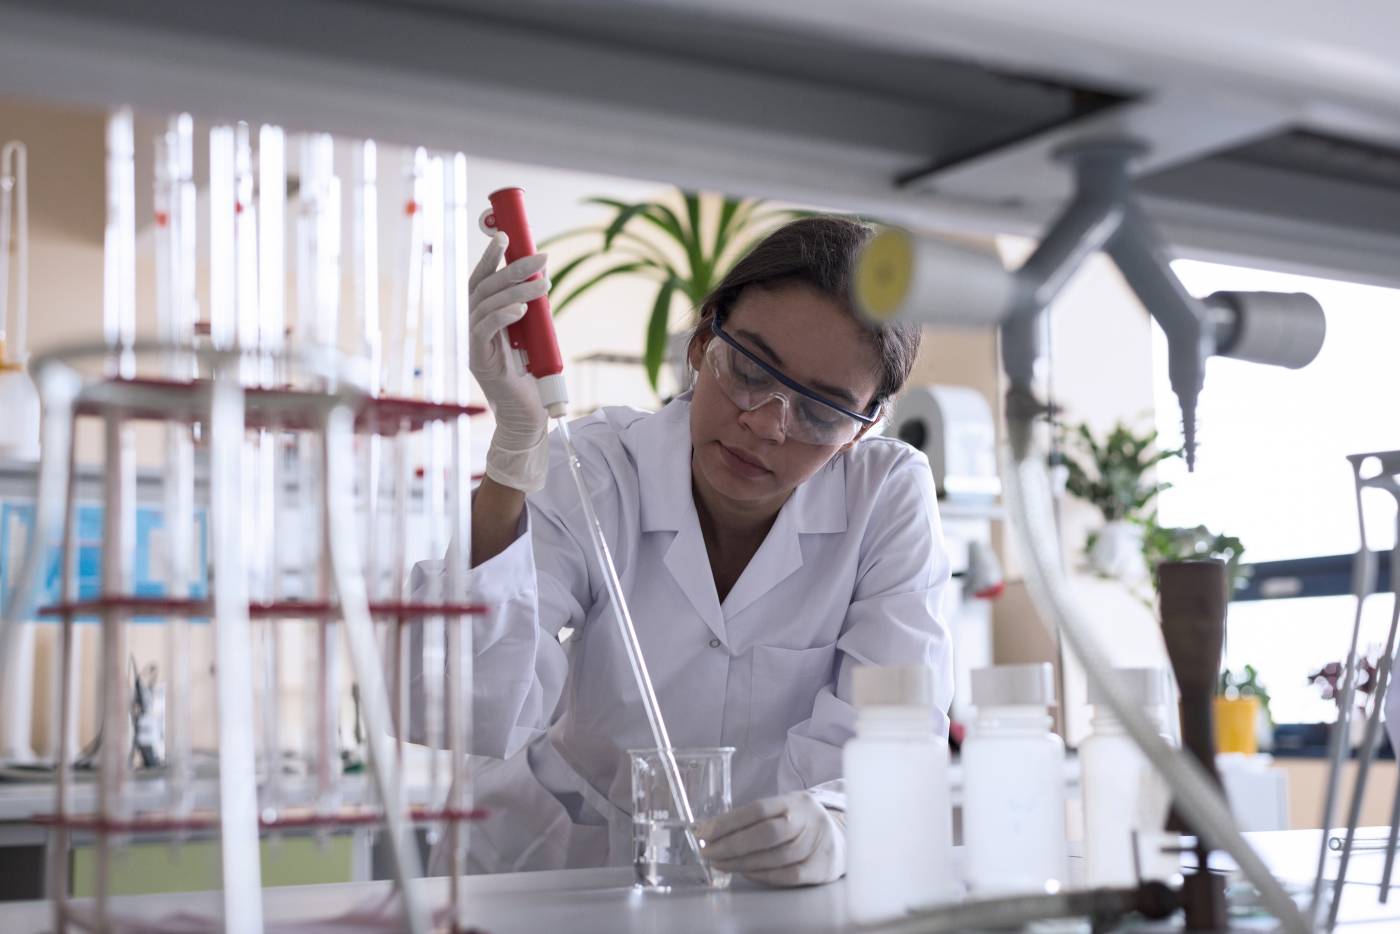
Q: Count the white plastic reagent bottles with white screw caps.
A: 3